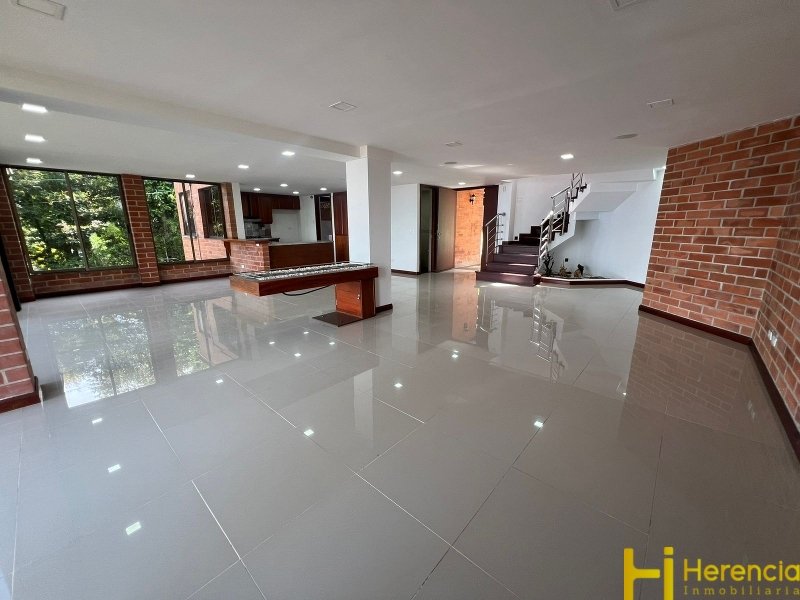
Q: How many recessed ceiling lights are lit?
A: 13